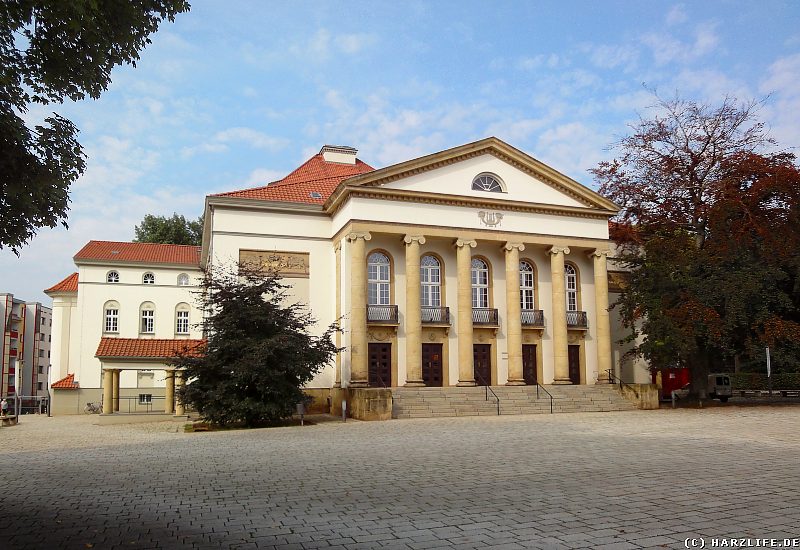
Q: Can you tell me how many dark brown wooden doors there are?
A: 5